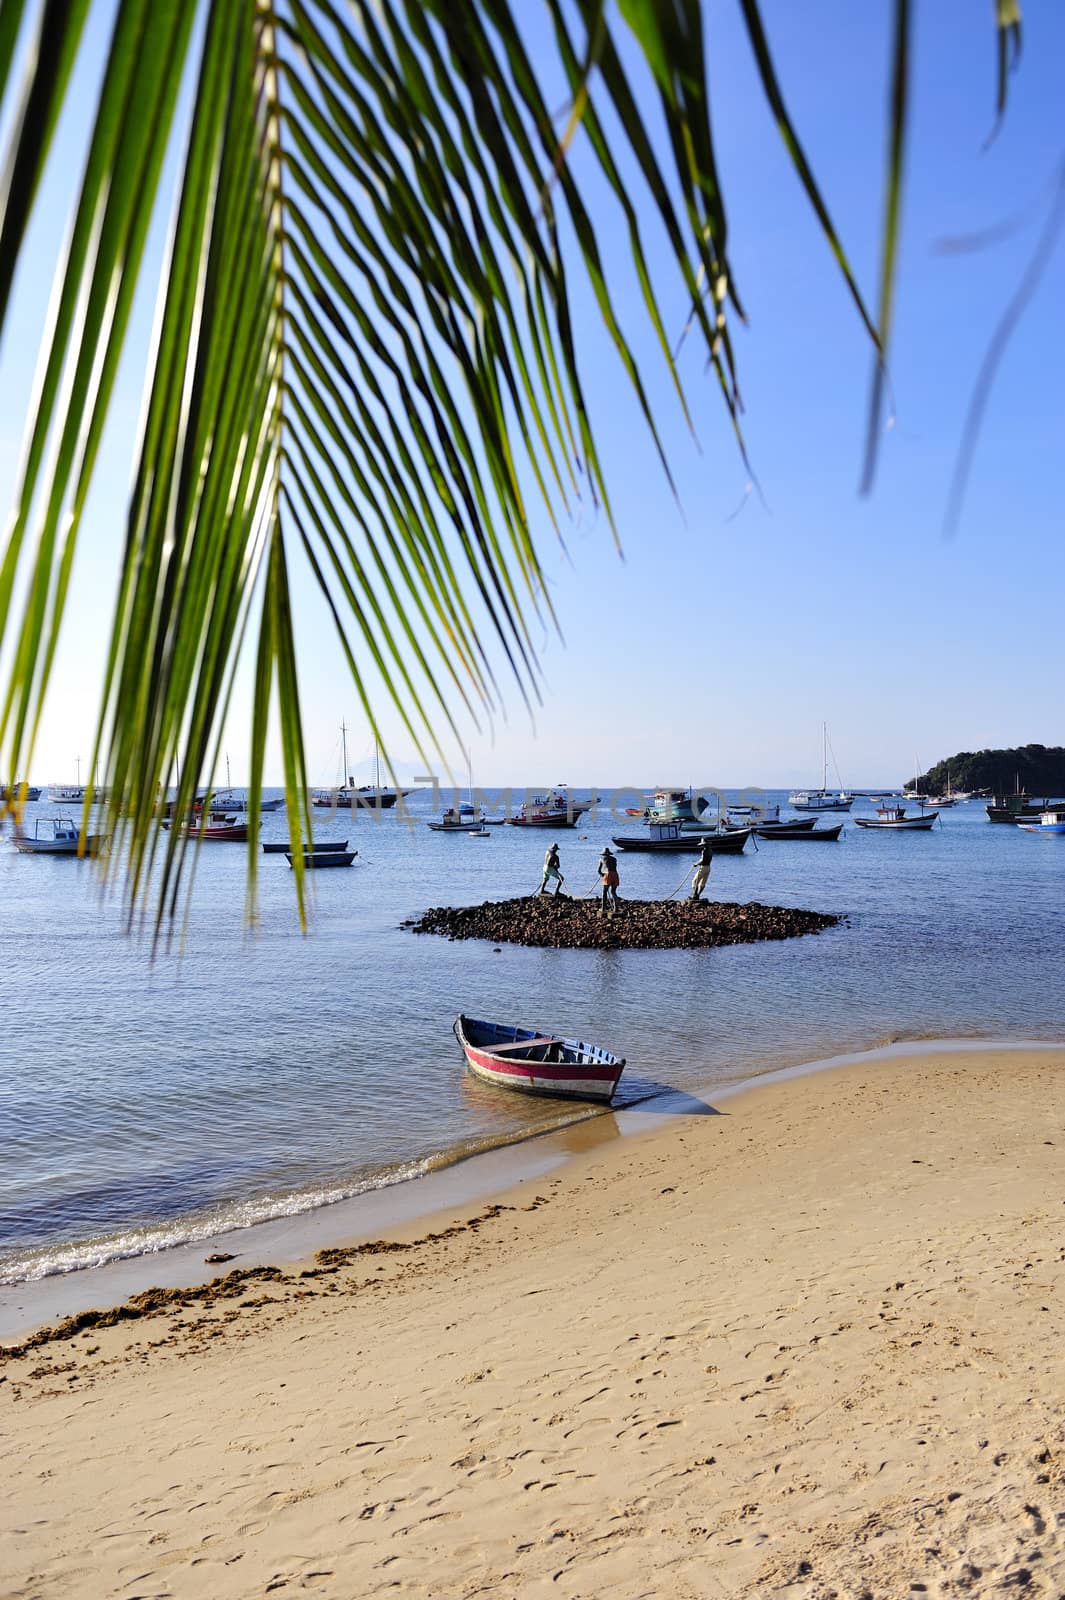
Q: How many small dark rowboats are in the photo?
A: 2